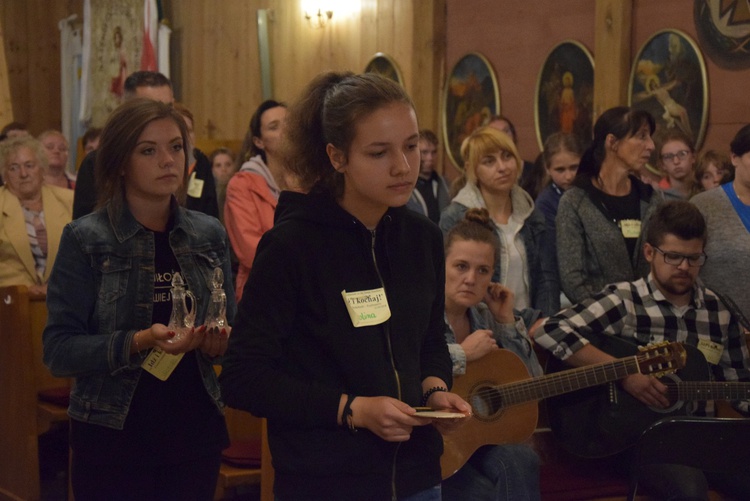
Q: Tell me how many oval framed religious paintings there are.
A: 4